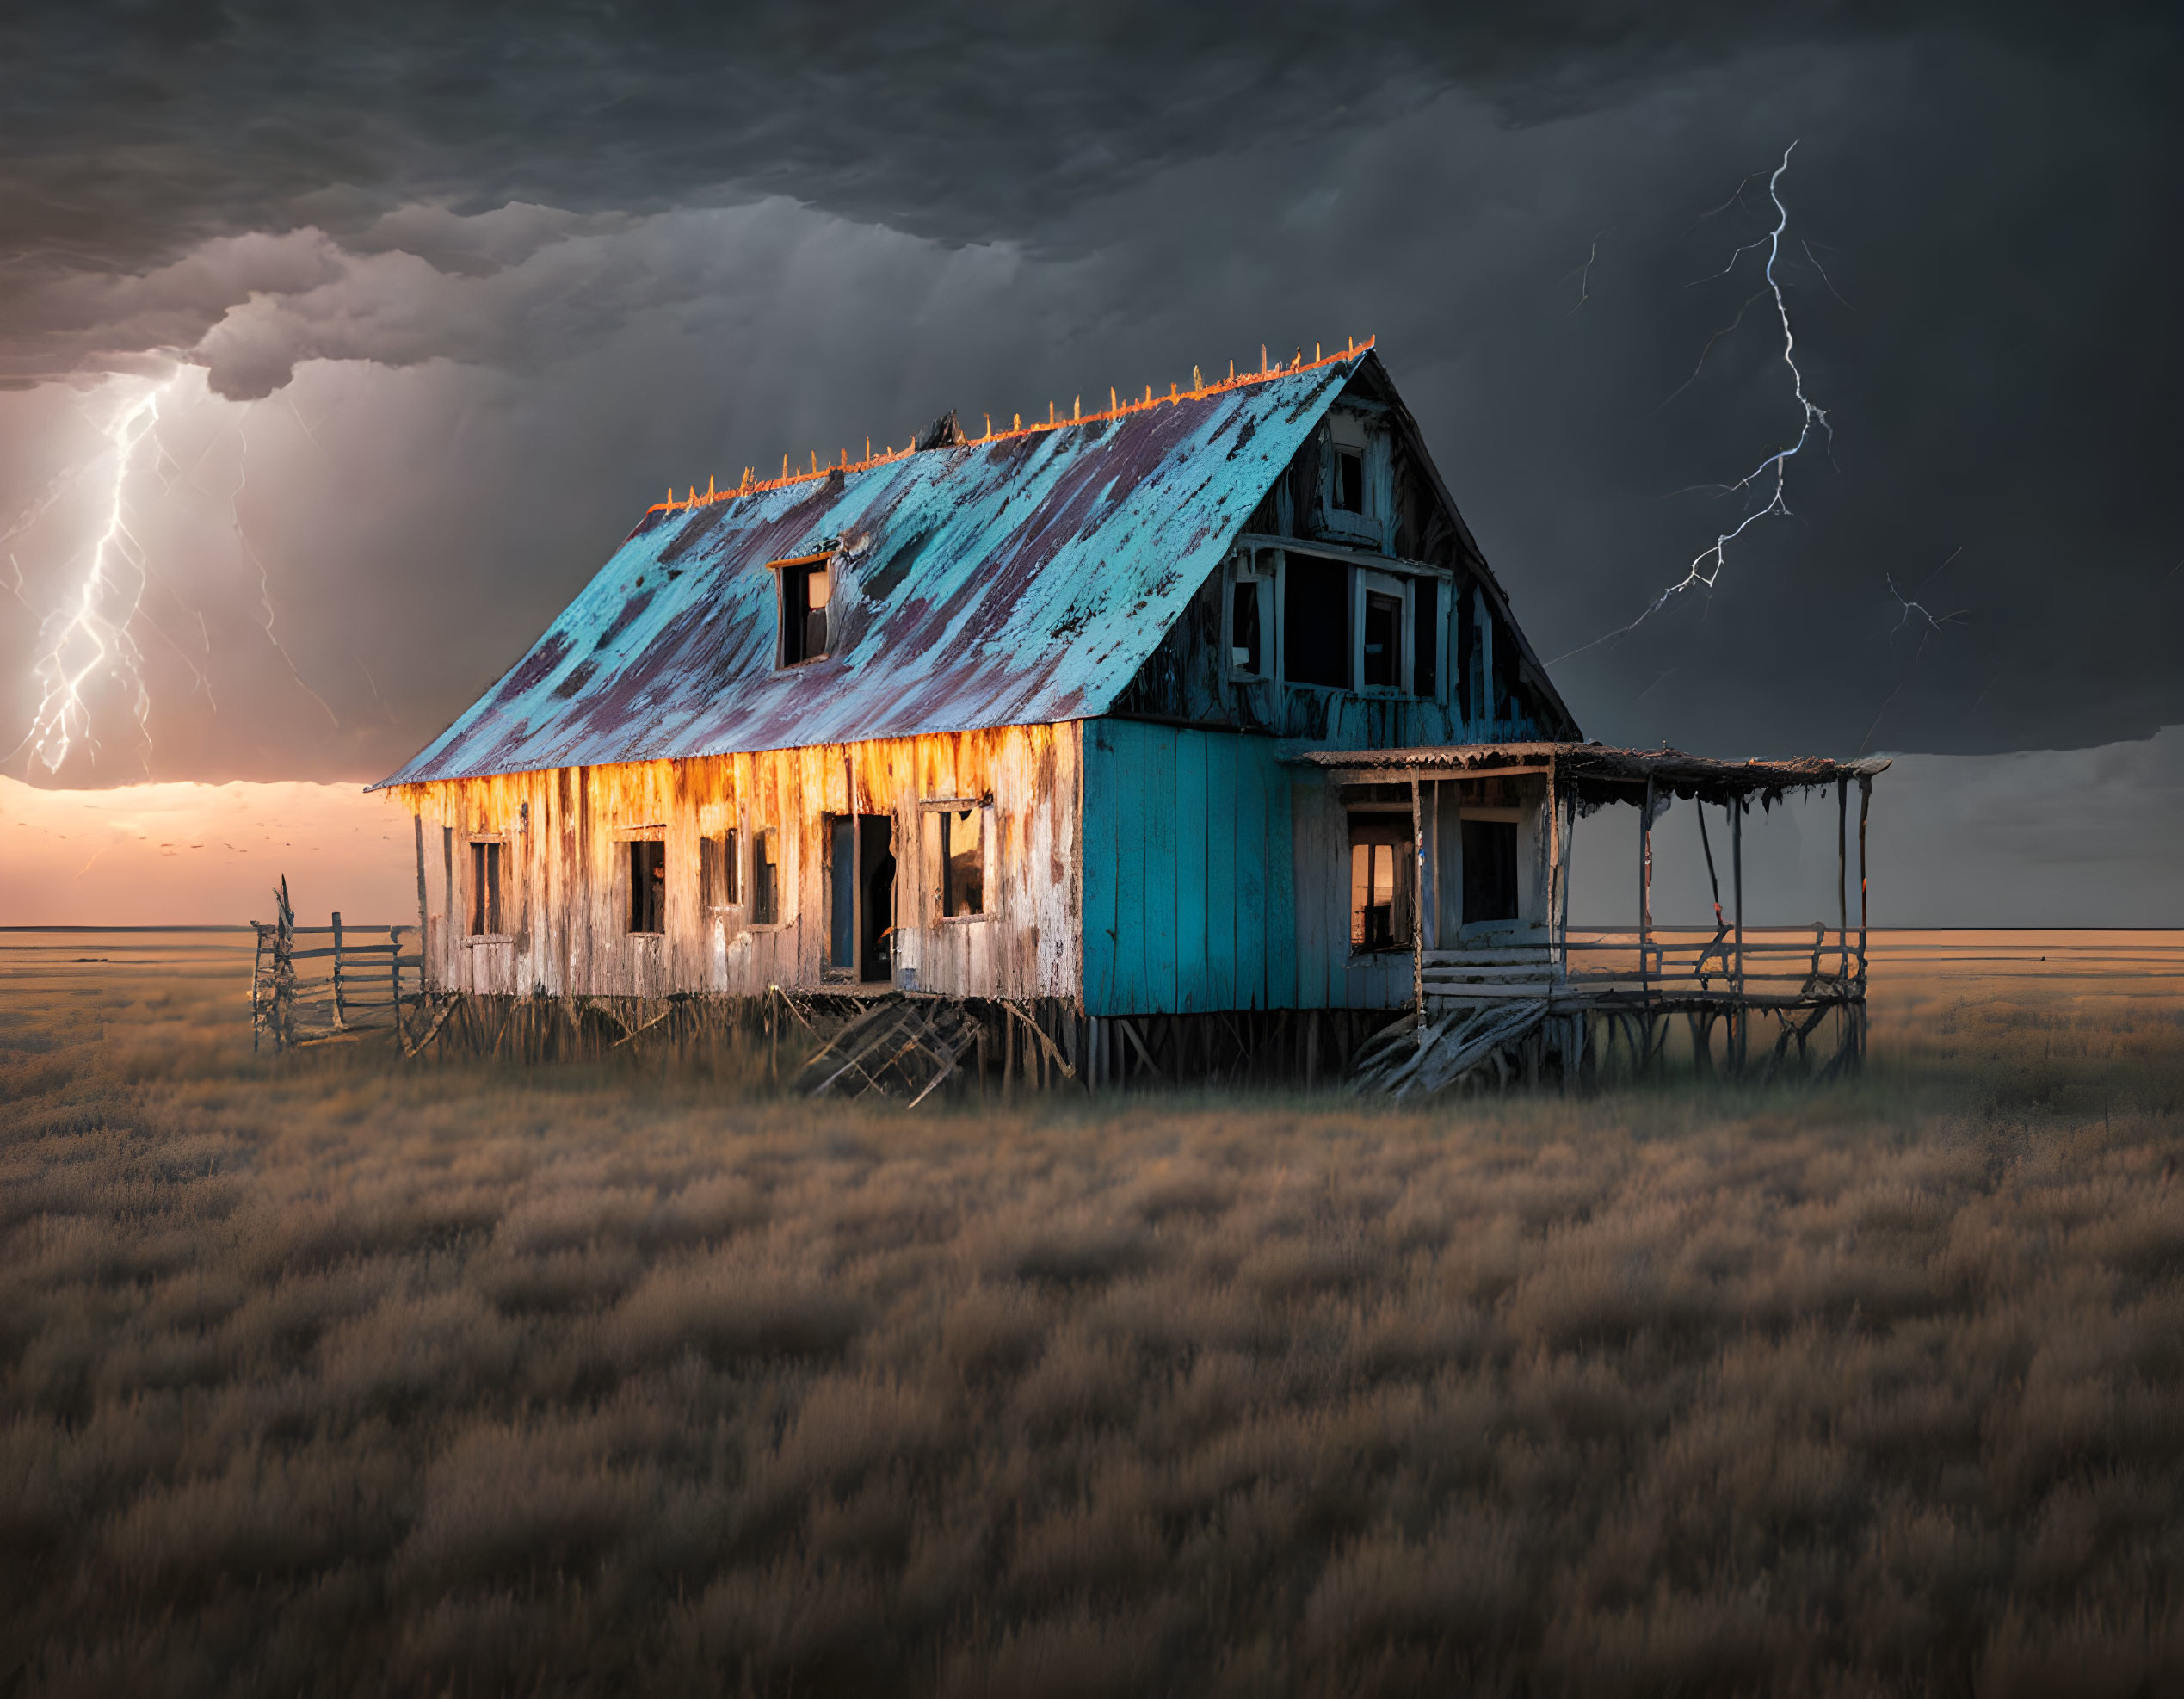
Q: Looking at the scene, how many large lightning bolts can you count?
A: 2